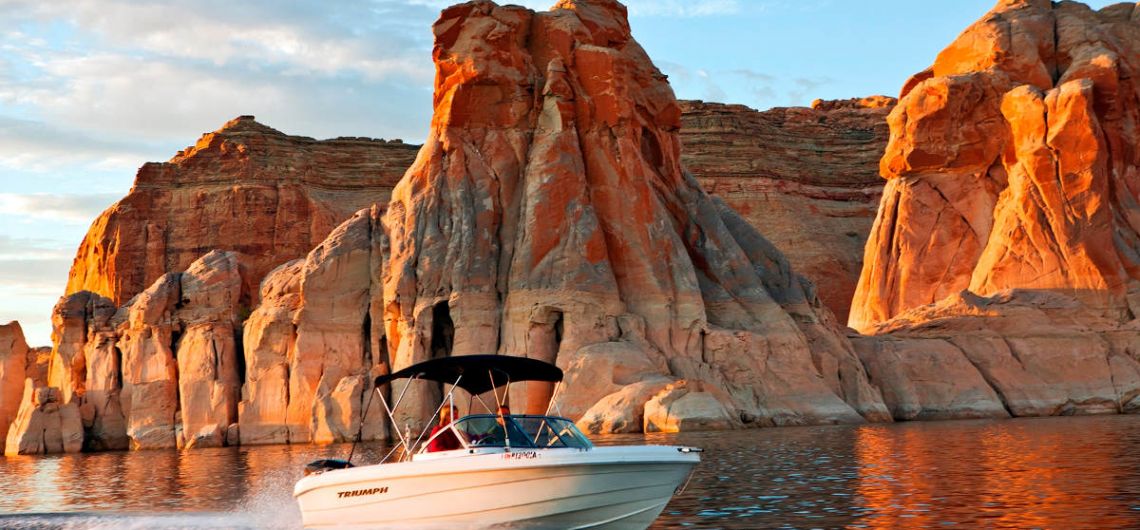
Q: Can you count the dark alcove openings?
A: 2